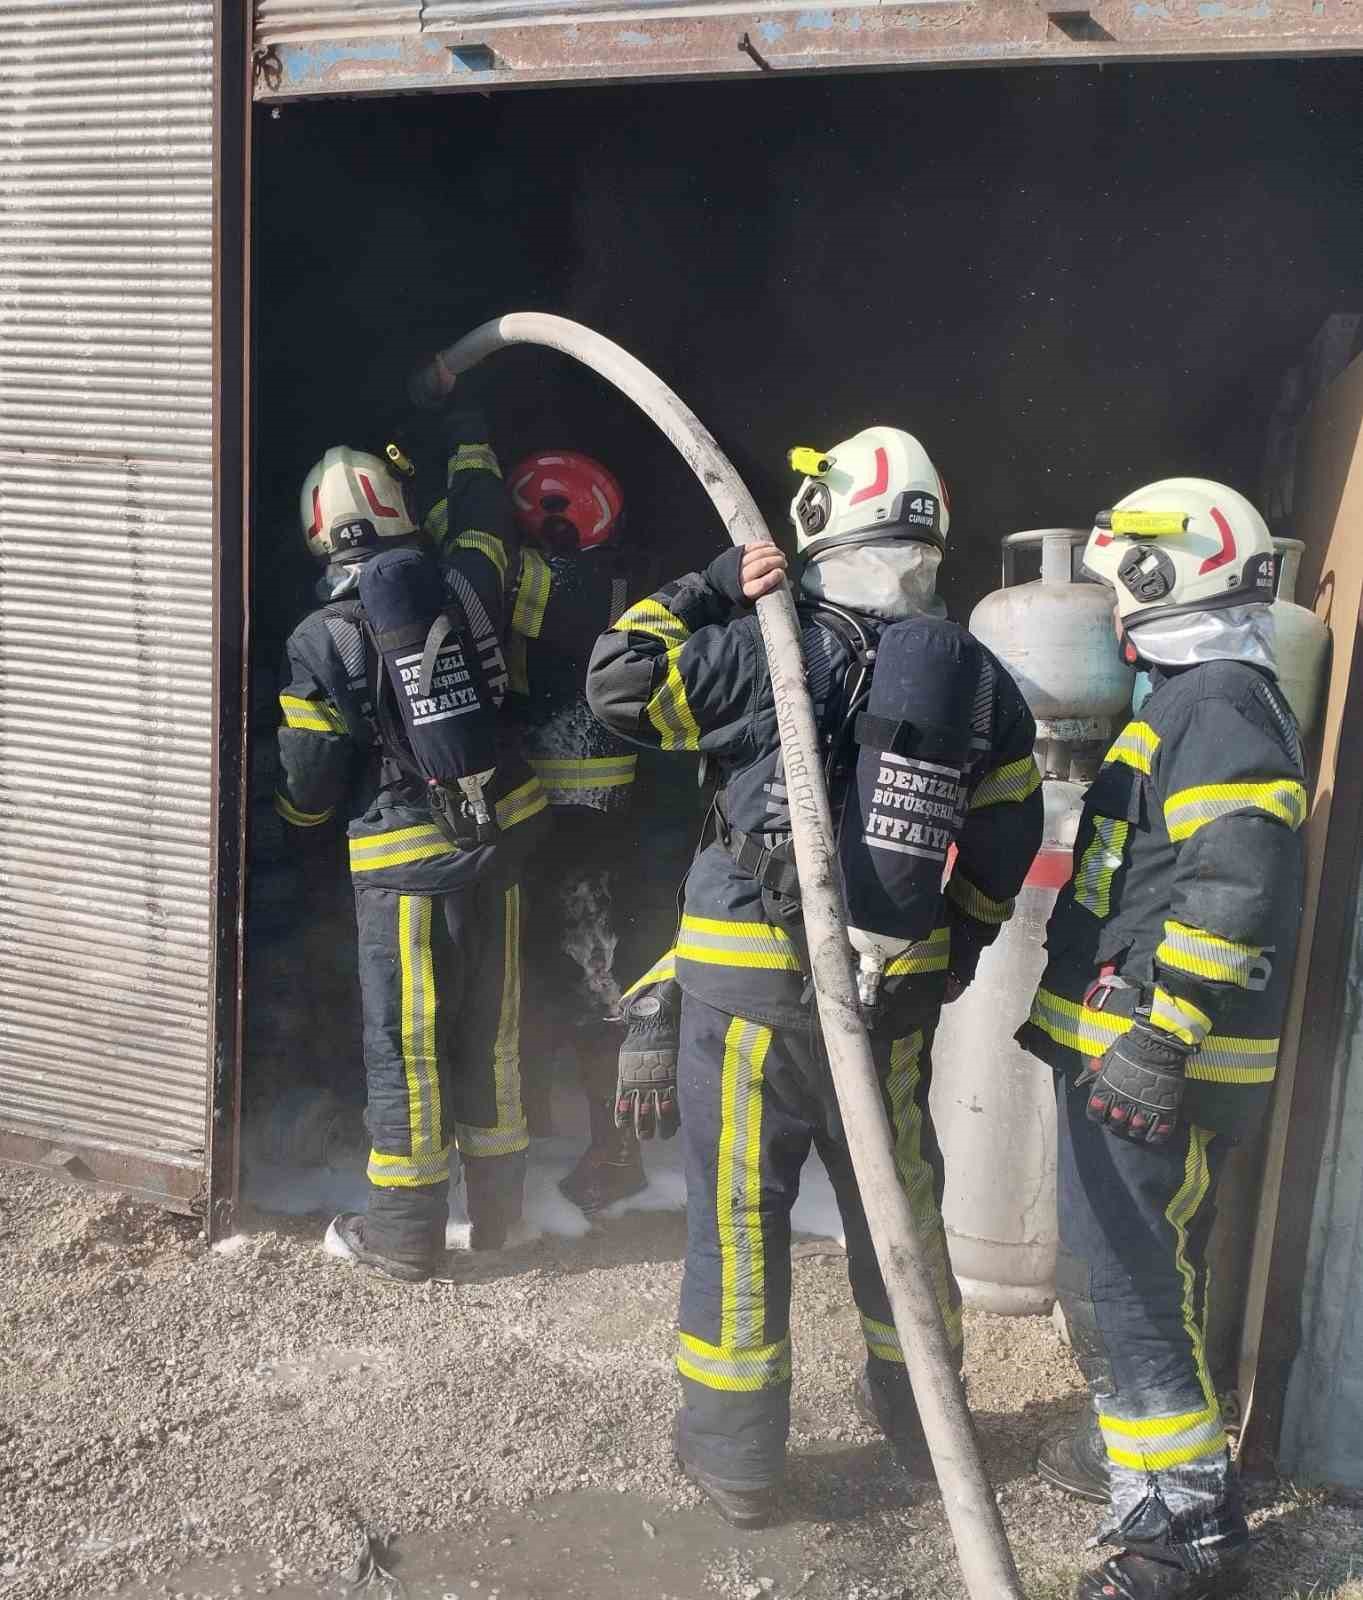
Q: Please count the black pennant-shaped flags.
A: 0